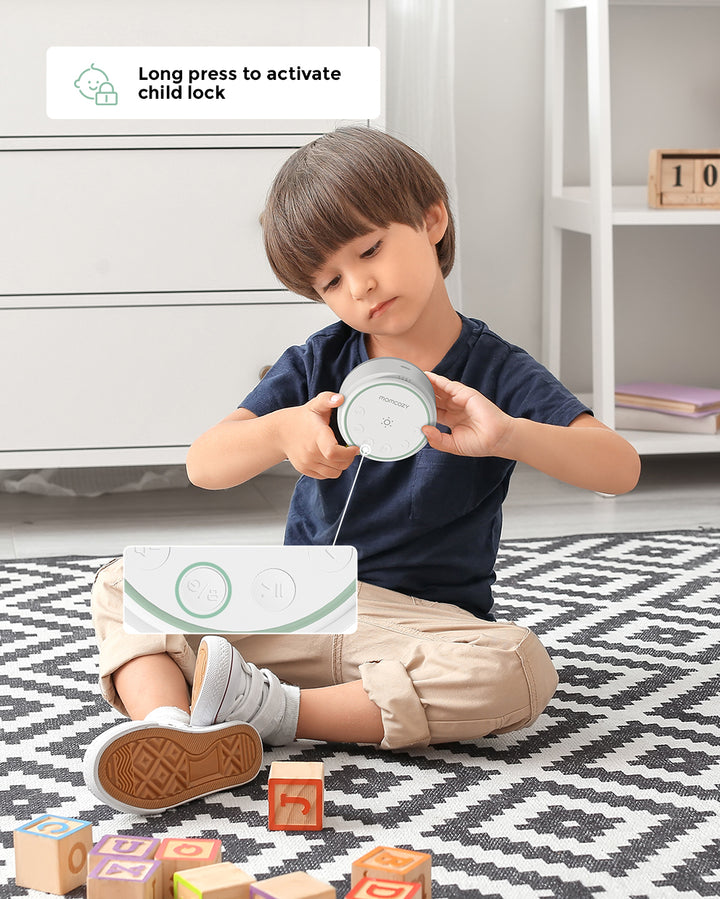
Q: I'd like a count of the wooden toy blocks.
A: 9